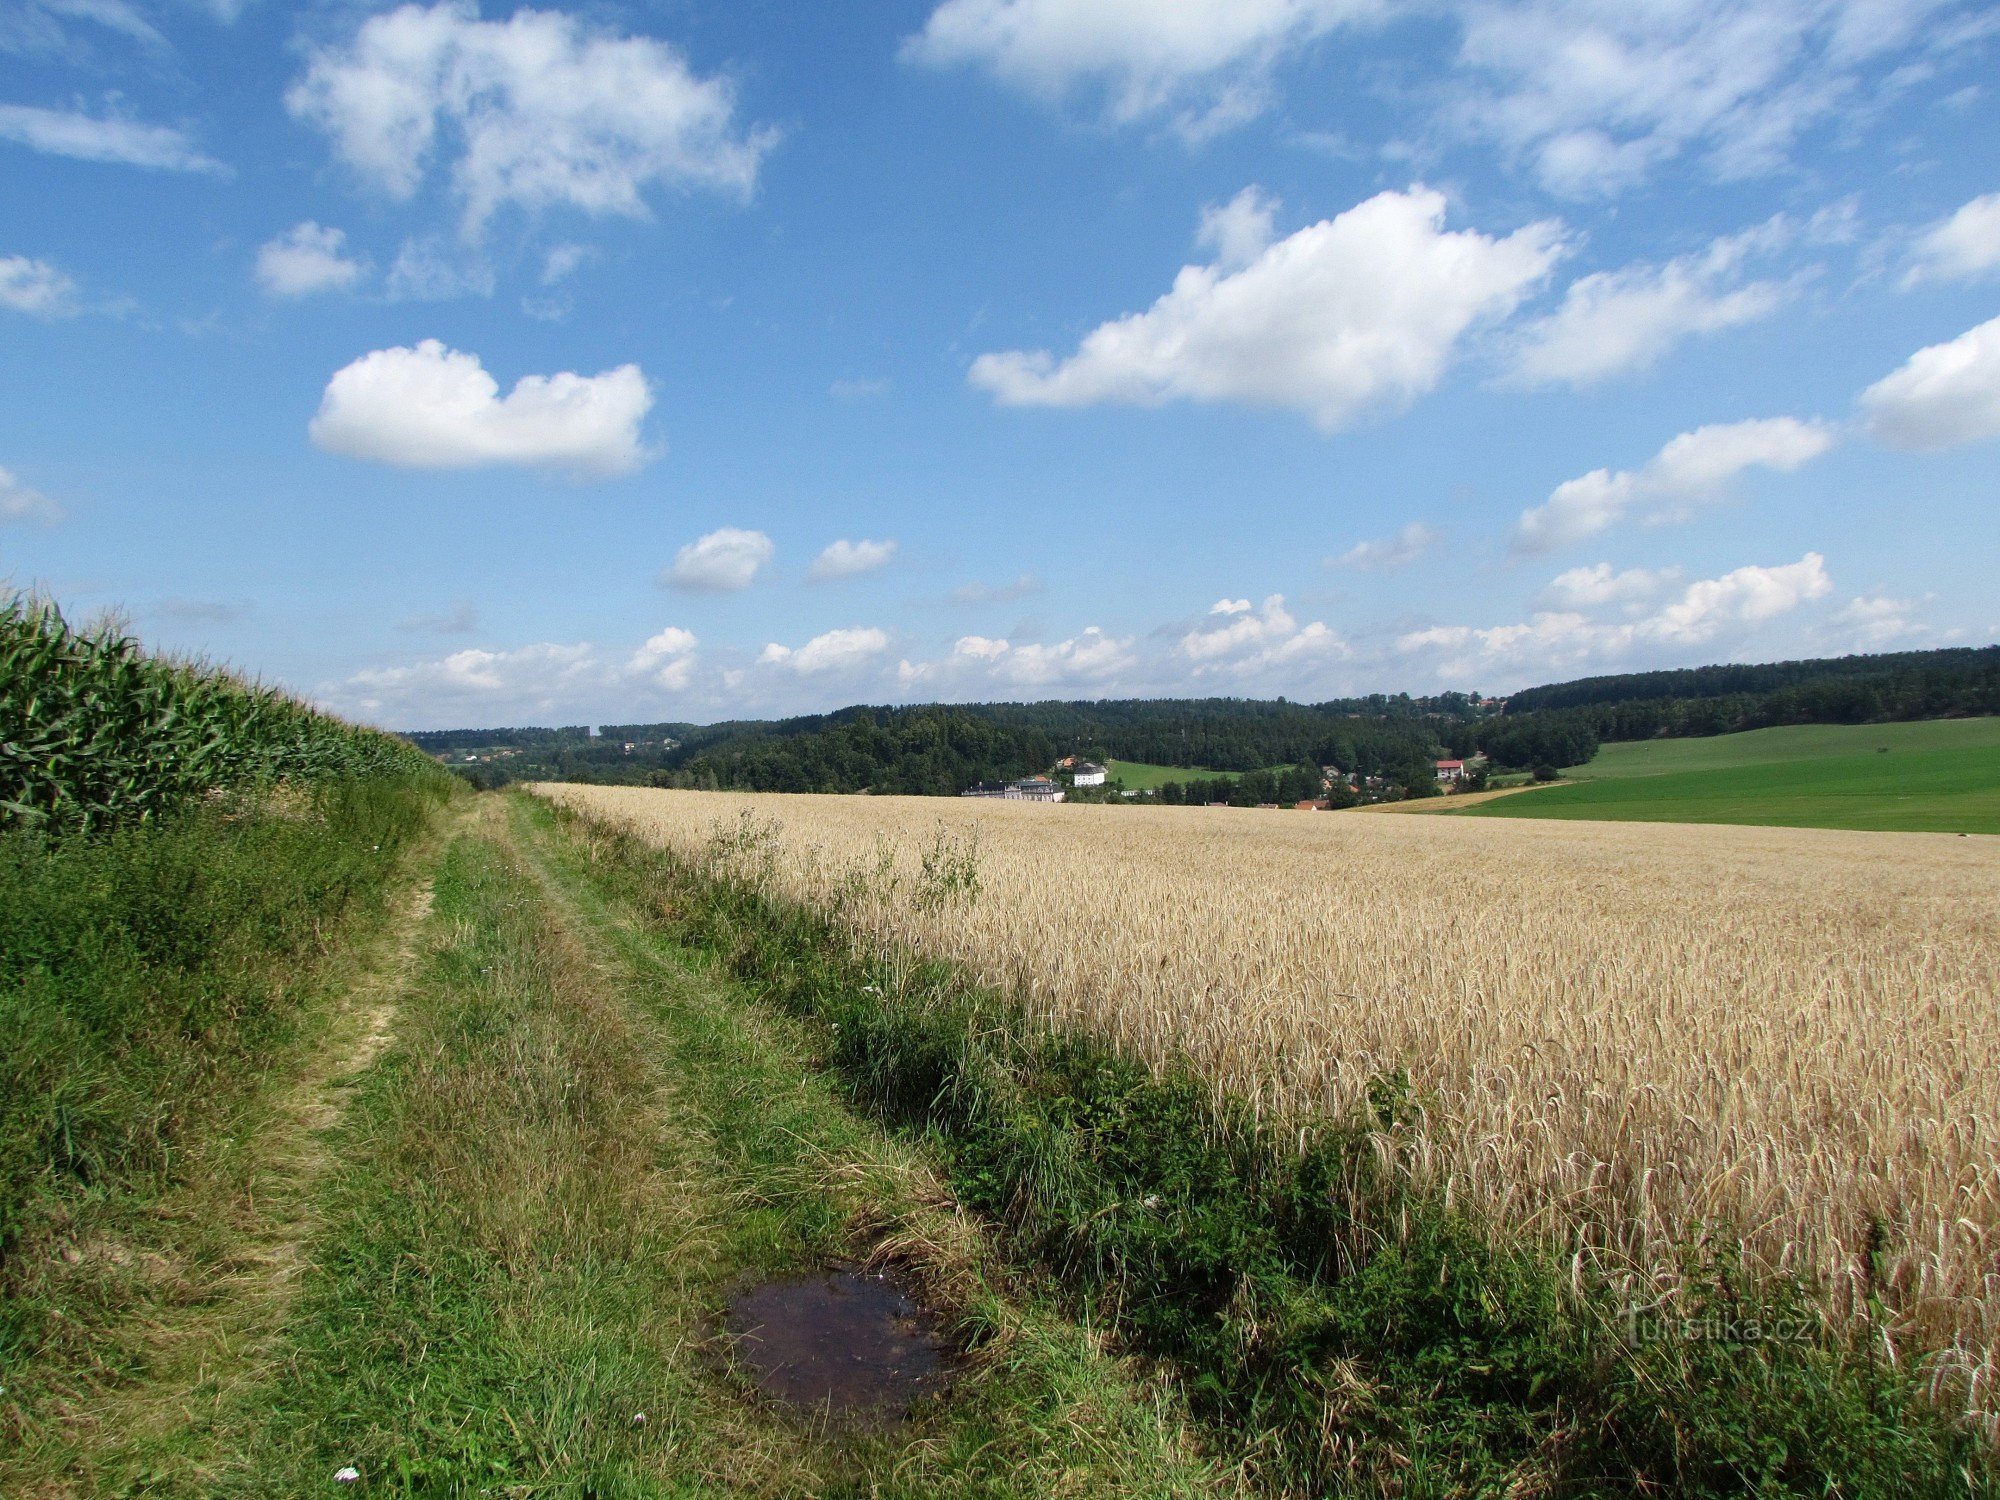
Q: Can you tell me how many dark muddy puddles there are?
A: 1